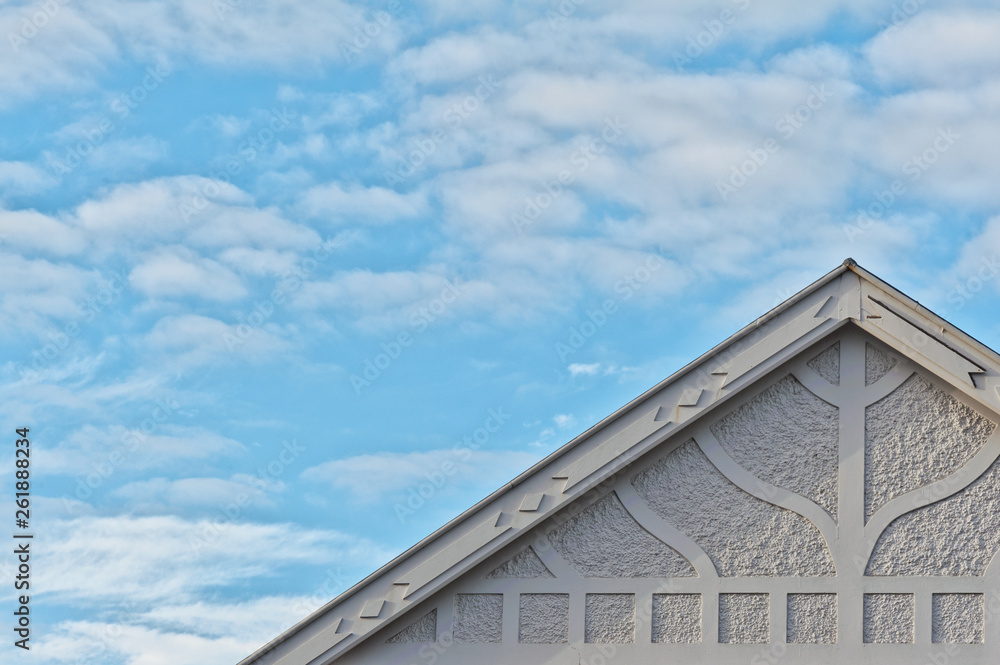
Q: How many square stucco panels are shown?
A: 8